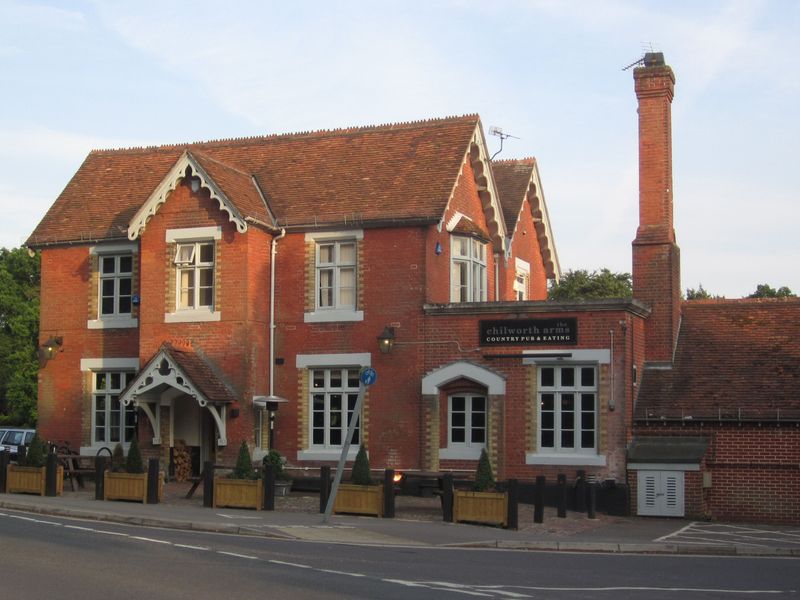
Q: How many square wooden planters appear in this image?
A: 5